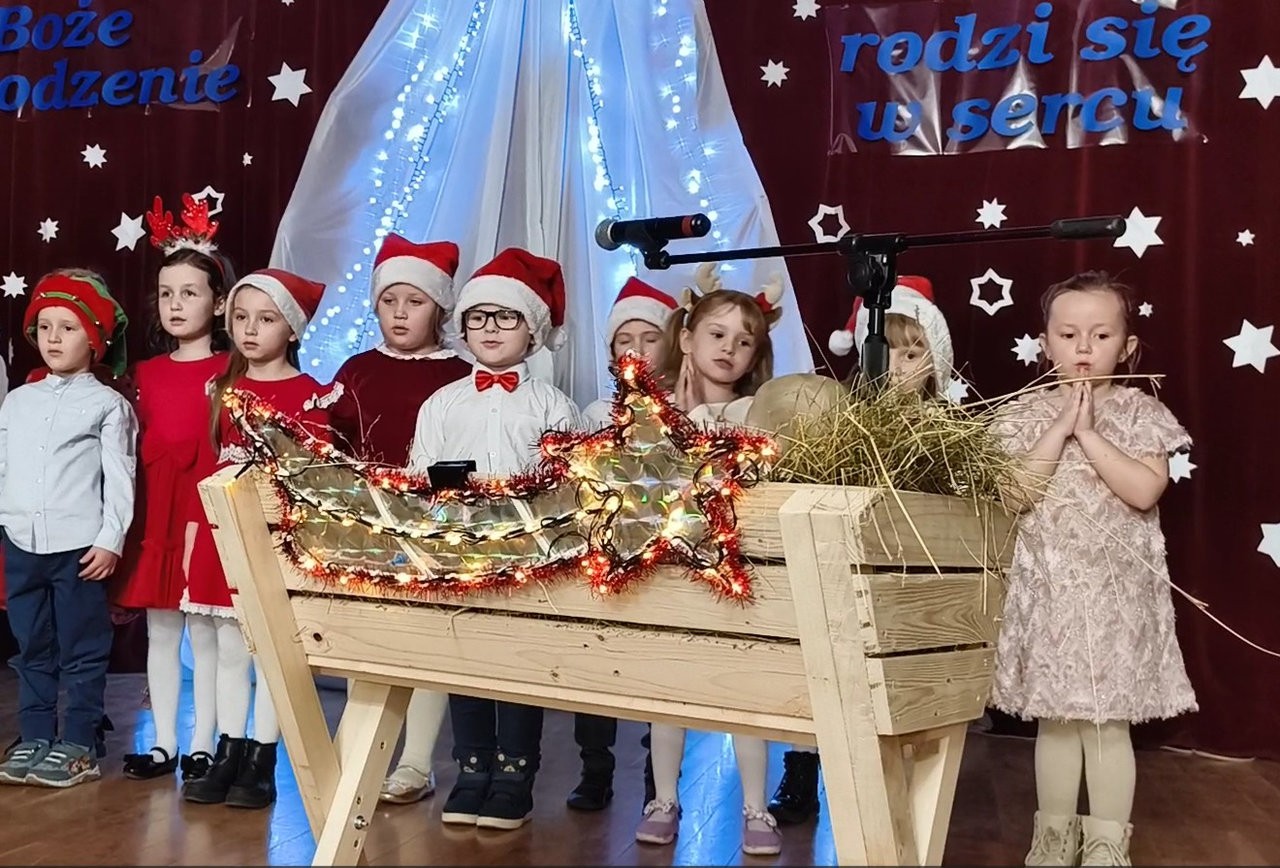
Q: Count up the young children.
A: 9